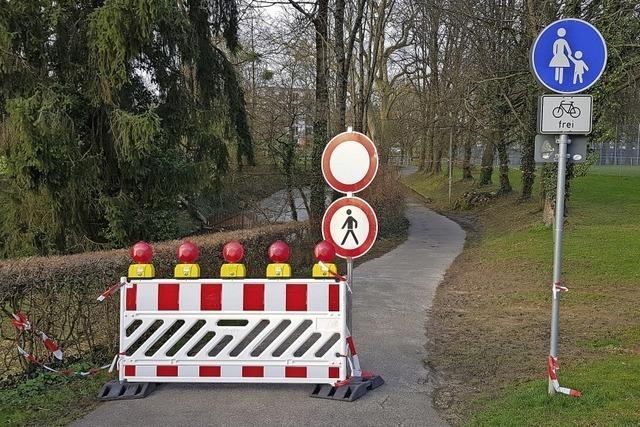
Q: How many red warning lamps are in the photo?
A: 5